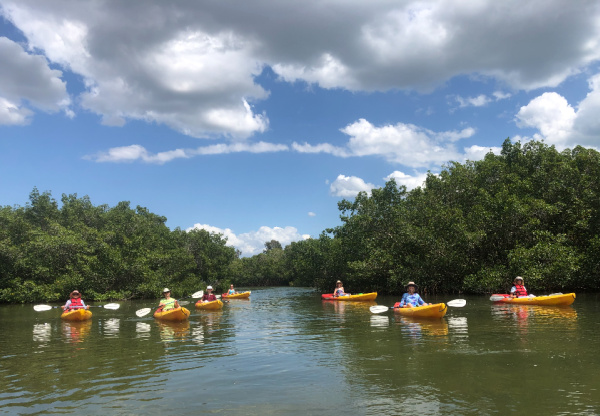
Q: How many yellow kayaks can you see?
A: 7